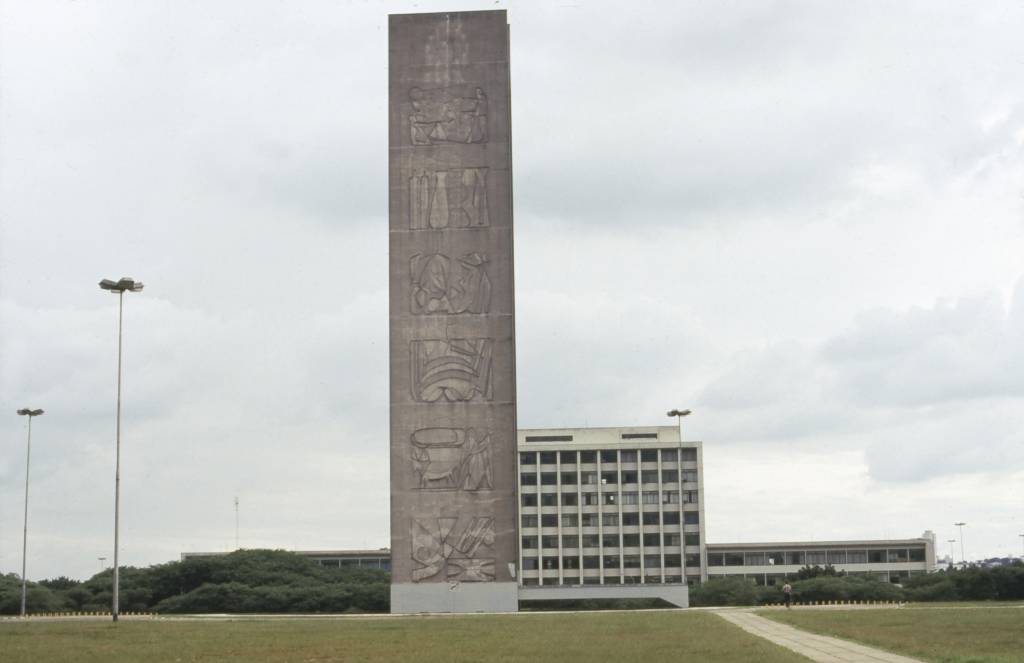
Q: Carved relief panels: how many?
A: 6